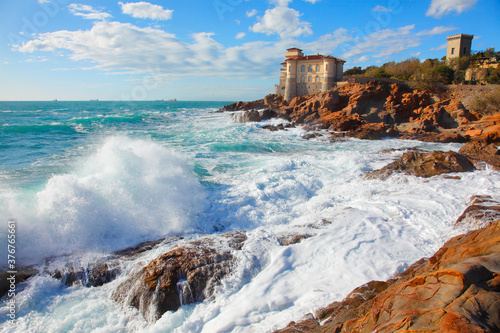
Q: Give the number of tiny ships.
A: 4